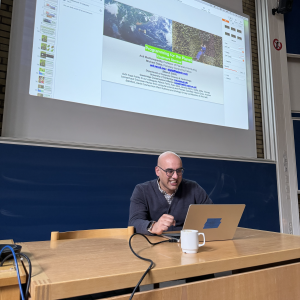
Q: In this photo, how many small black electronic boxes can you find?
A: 1